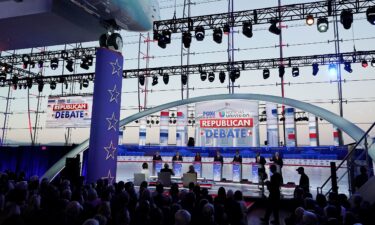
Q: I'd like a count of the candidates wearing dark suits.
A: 6